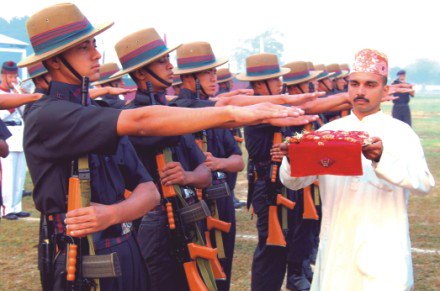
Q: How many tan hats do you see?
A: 13